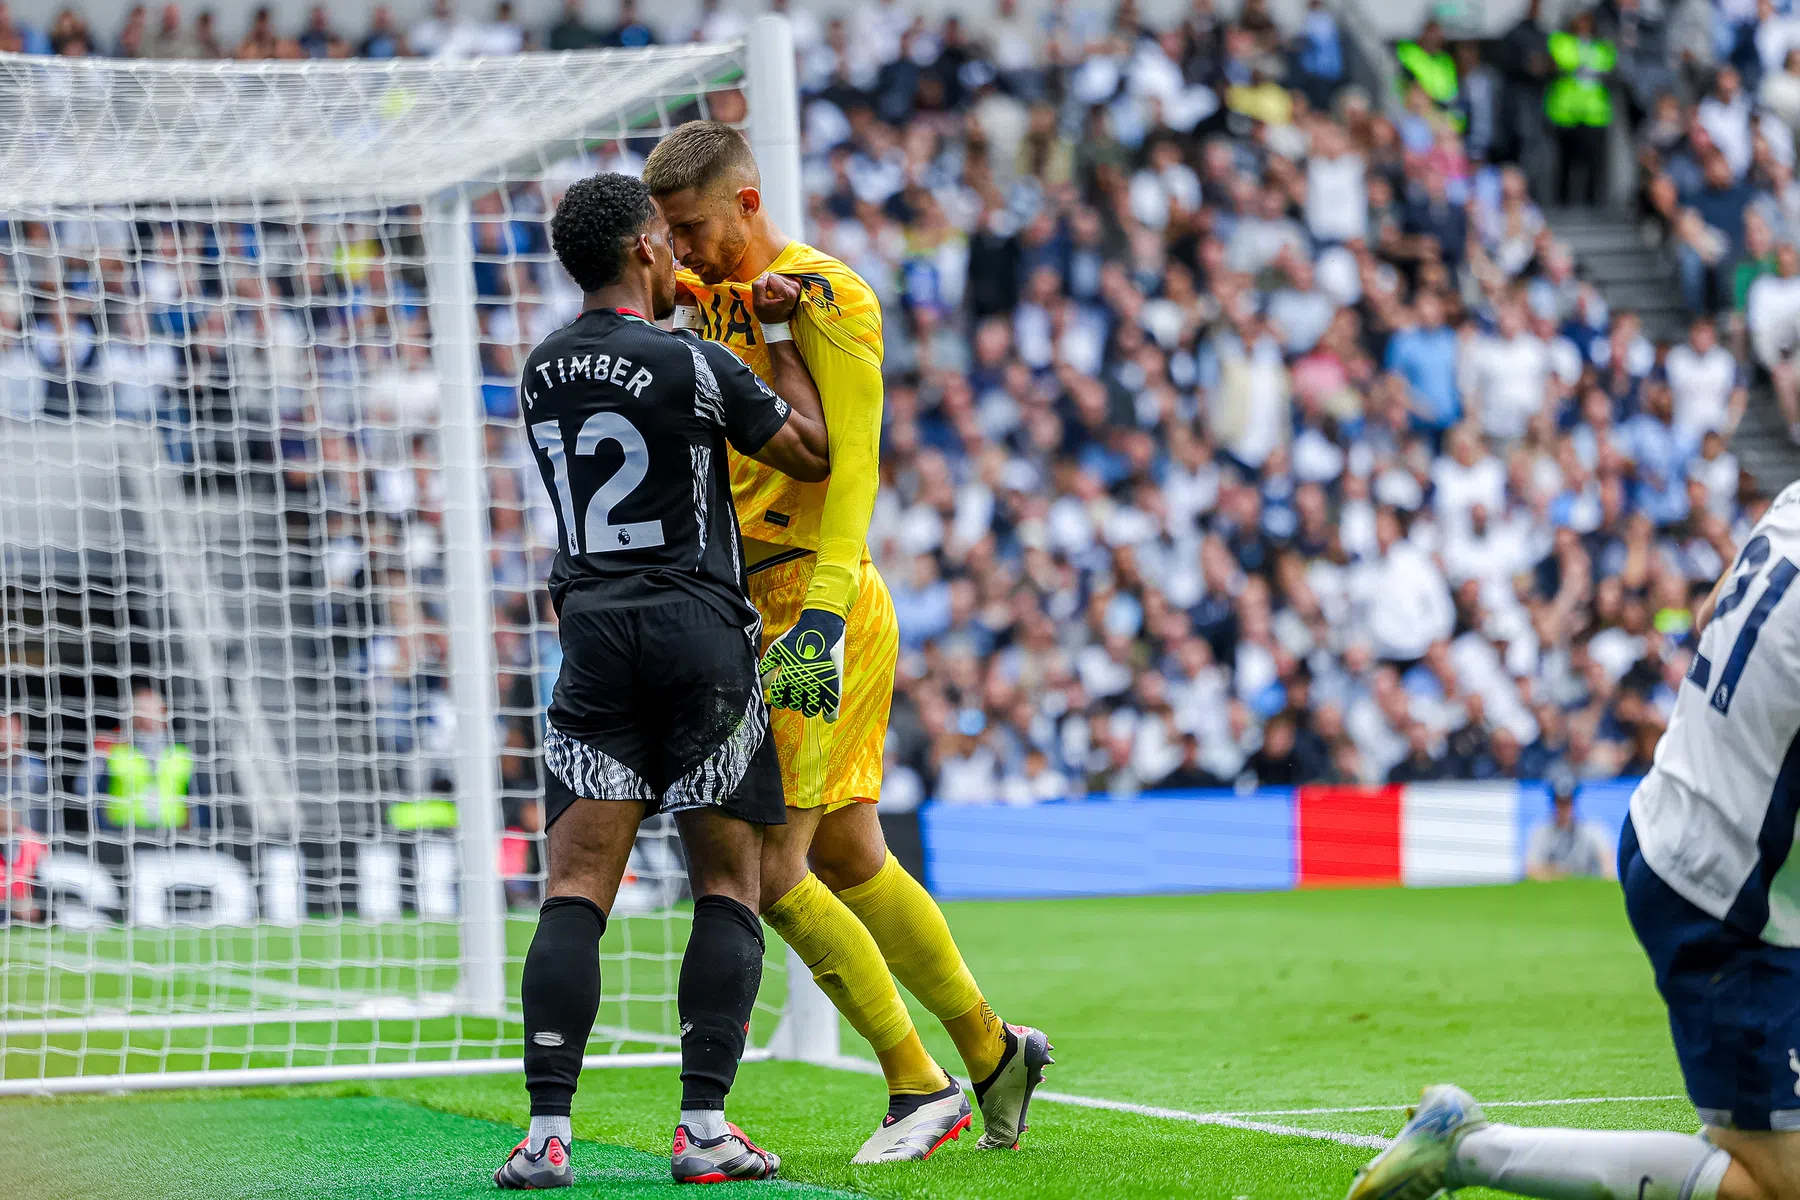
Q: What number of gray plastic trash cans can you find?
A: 0